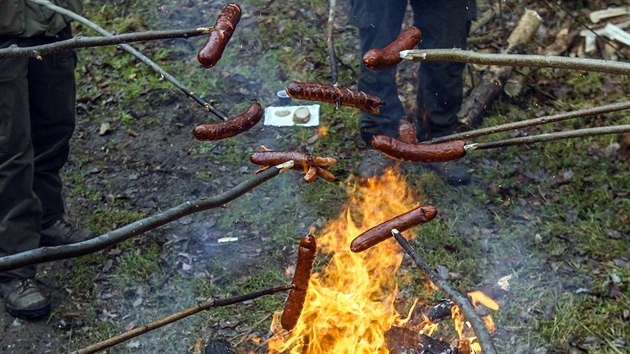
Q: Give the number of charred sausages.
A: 9